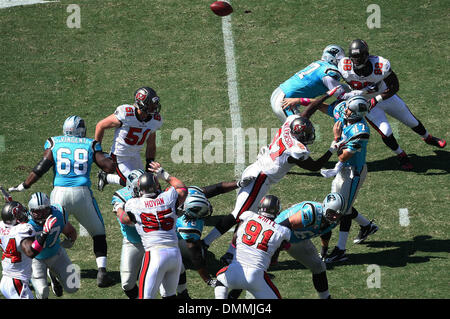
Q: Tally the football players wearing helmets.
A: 13